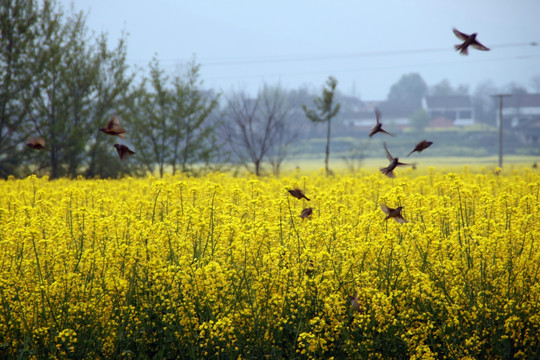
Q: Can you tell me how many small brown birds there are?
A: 11